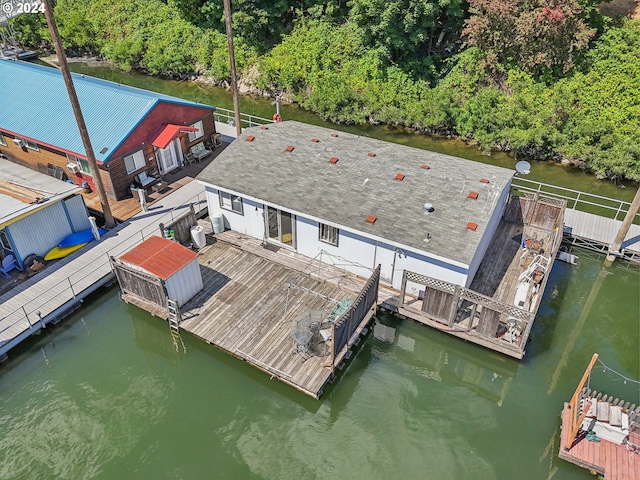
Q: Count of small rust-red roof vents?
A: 13